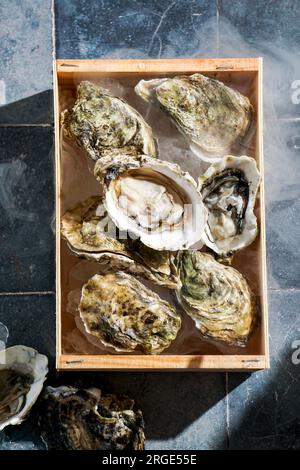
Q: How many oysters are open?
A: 3